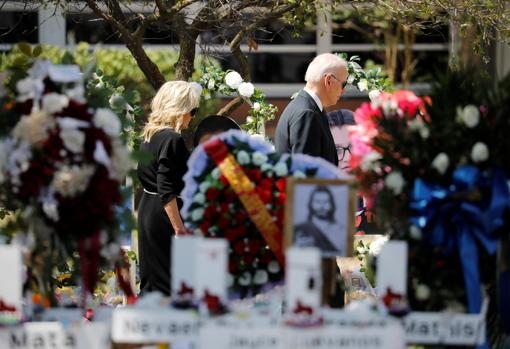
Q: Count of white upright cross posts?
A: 5